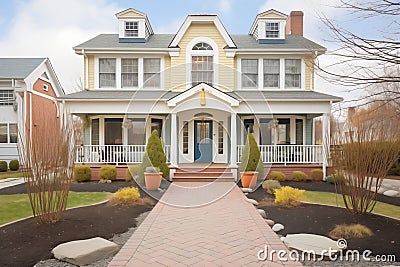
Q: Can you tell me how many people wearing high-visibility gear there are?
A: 0